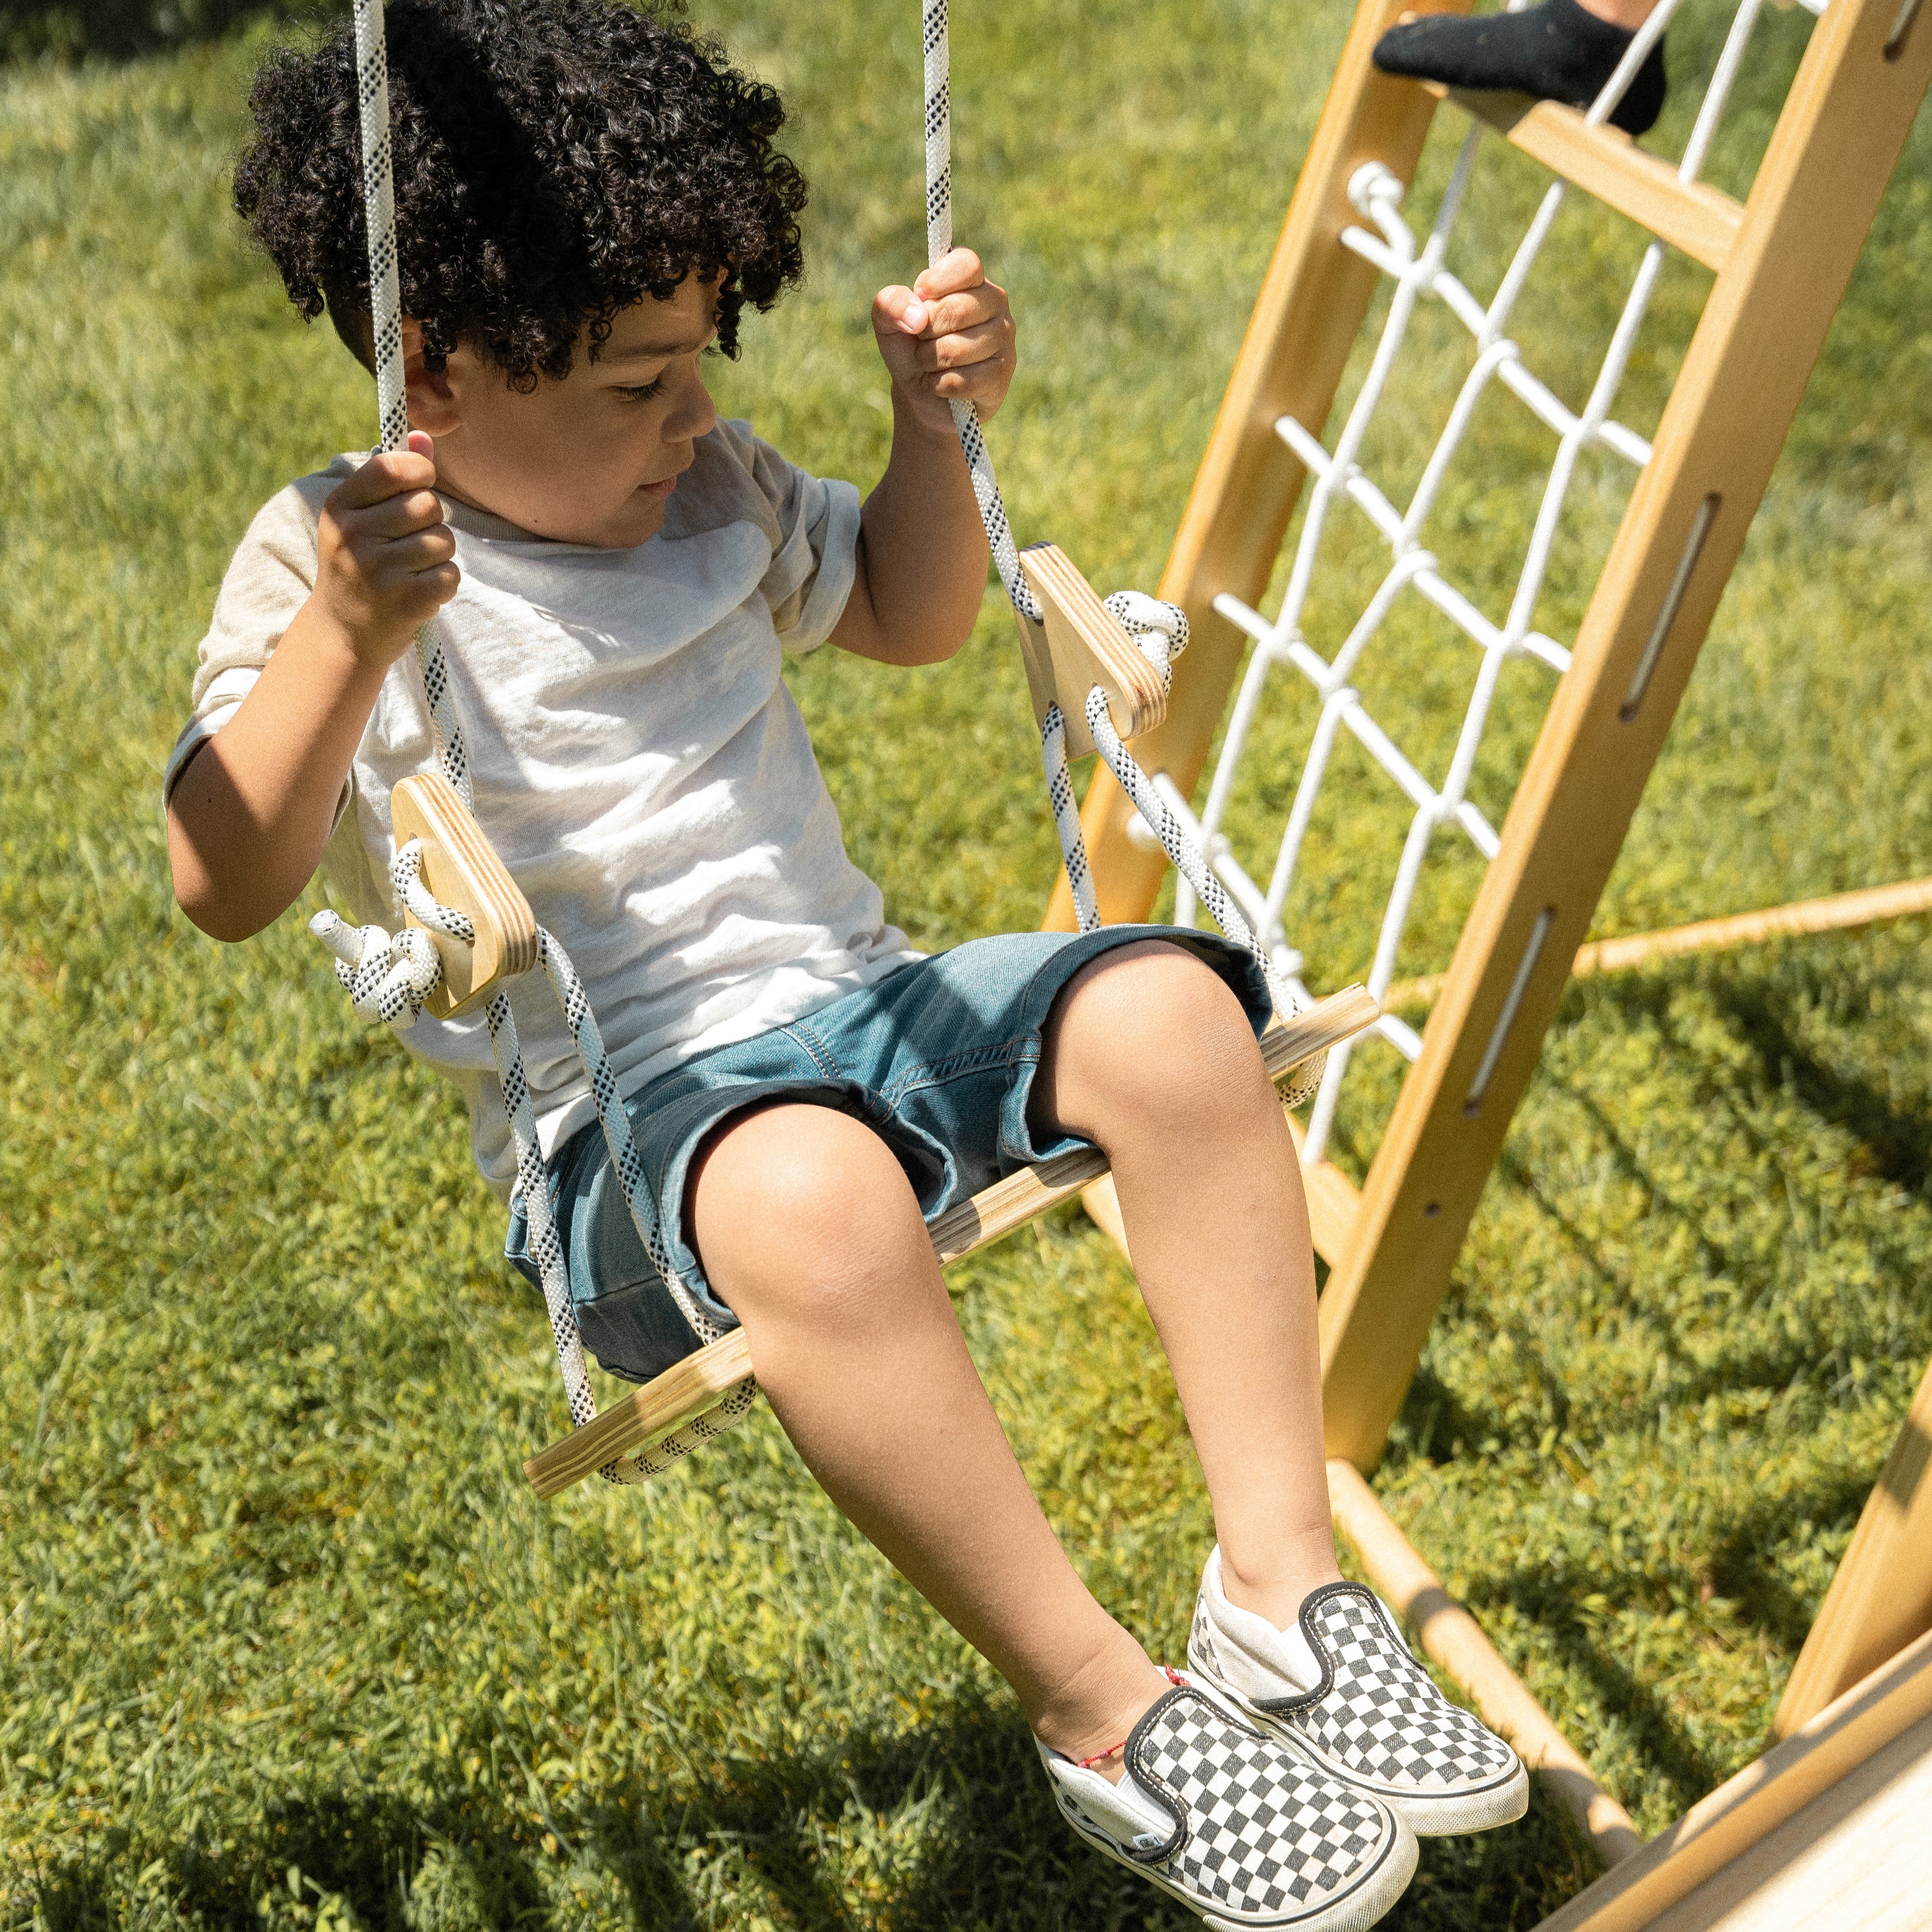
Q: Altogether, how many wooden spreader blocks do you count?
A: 2